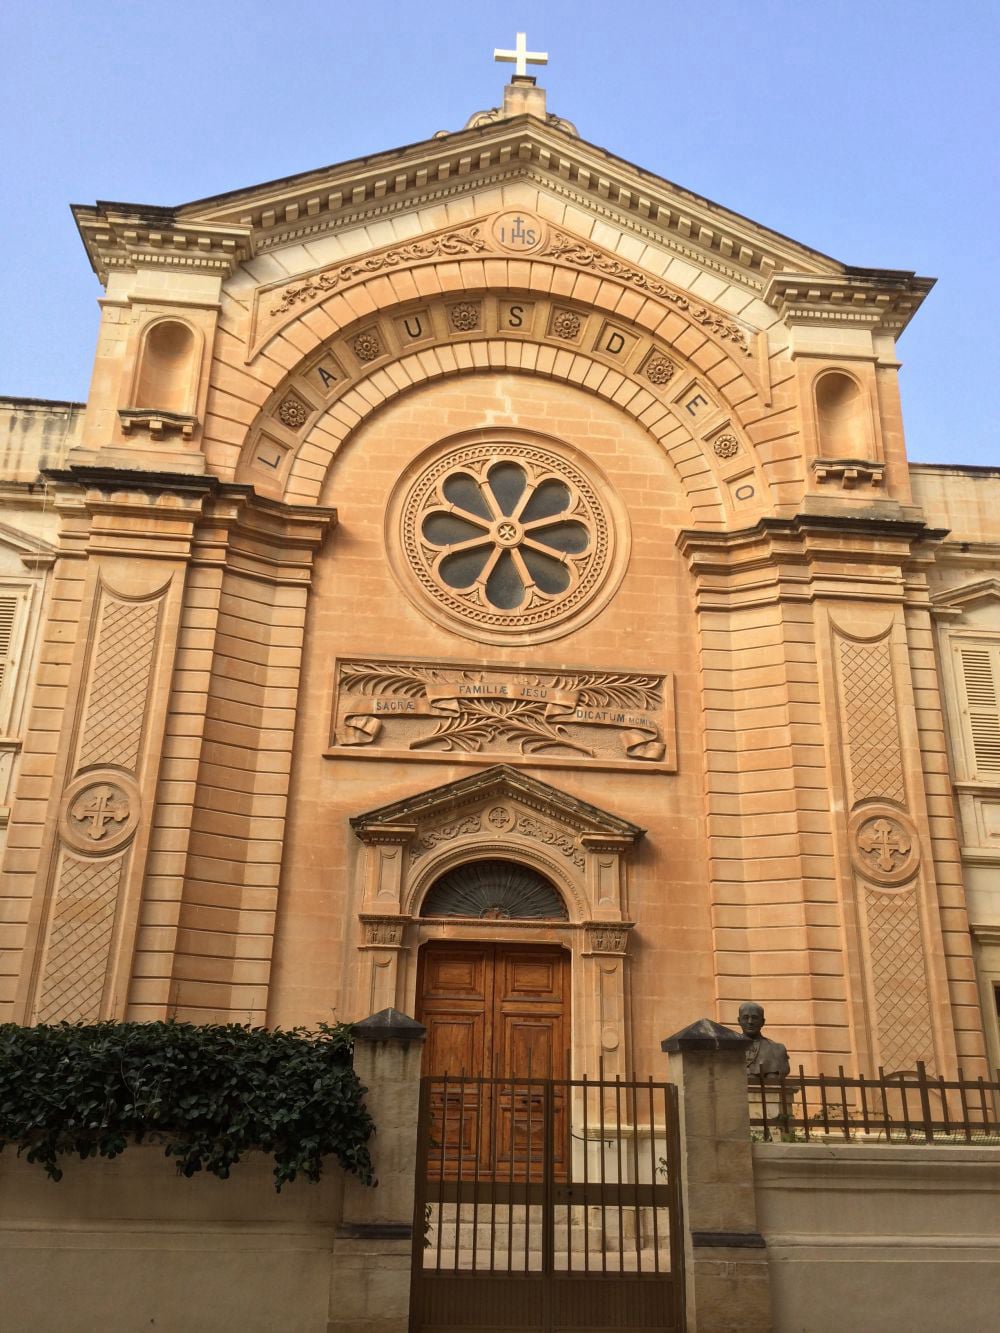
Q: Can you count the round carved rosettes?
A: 6